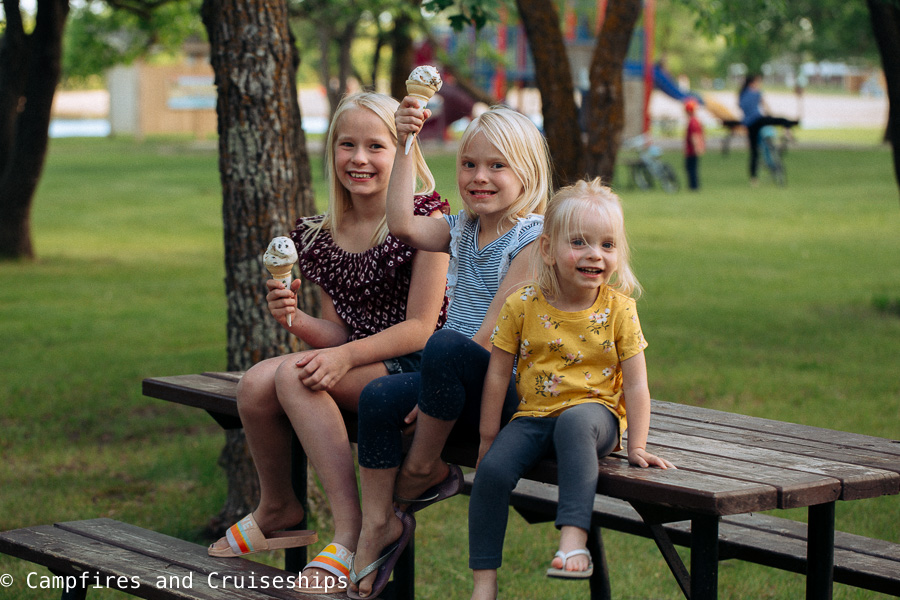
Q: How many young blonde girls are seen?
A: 3